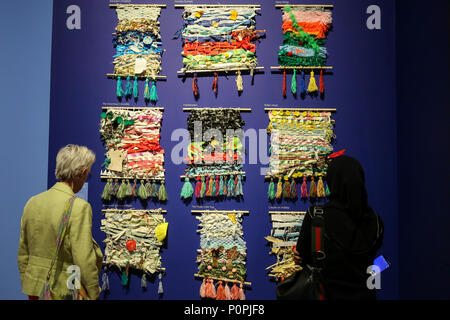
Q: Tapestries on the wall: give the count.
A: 9